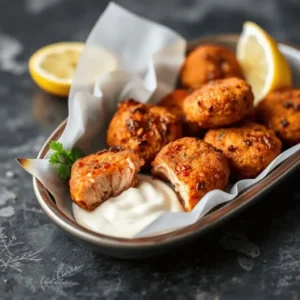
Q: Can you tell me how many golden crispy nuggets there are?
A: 8